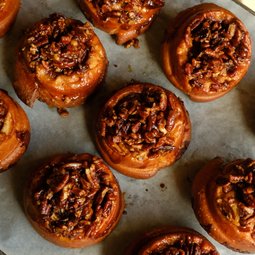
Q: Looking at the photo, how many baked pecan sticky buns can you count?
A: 9